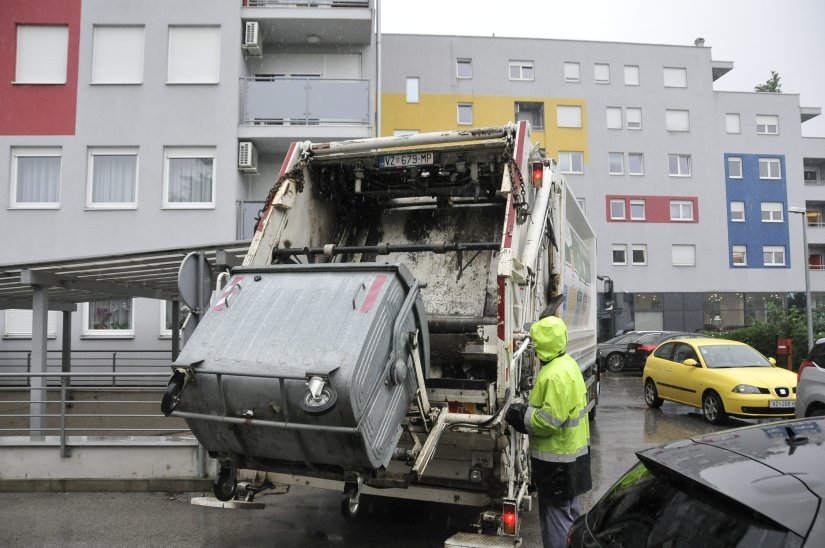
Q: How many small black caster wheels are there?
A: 4